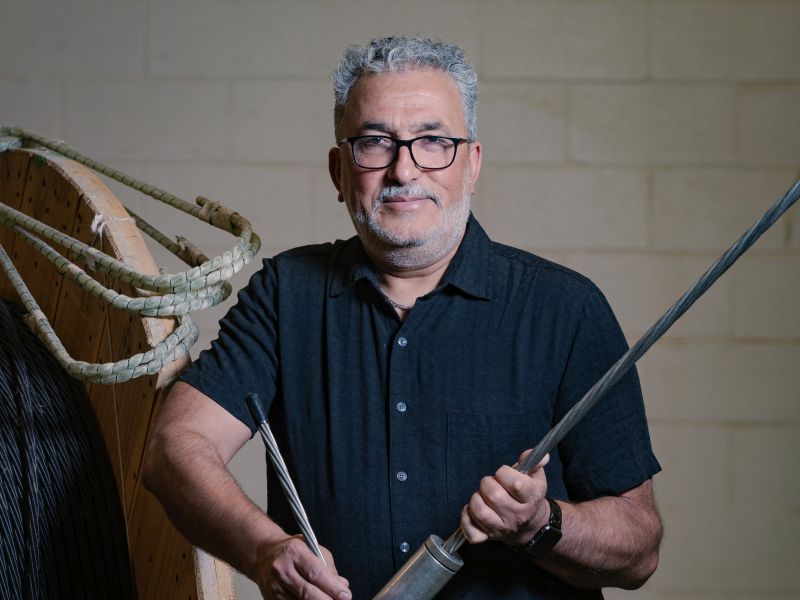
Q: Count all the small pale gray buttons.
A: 4